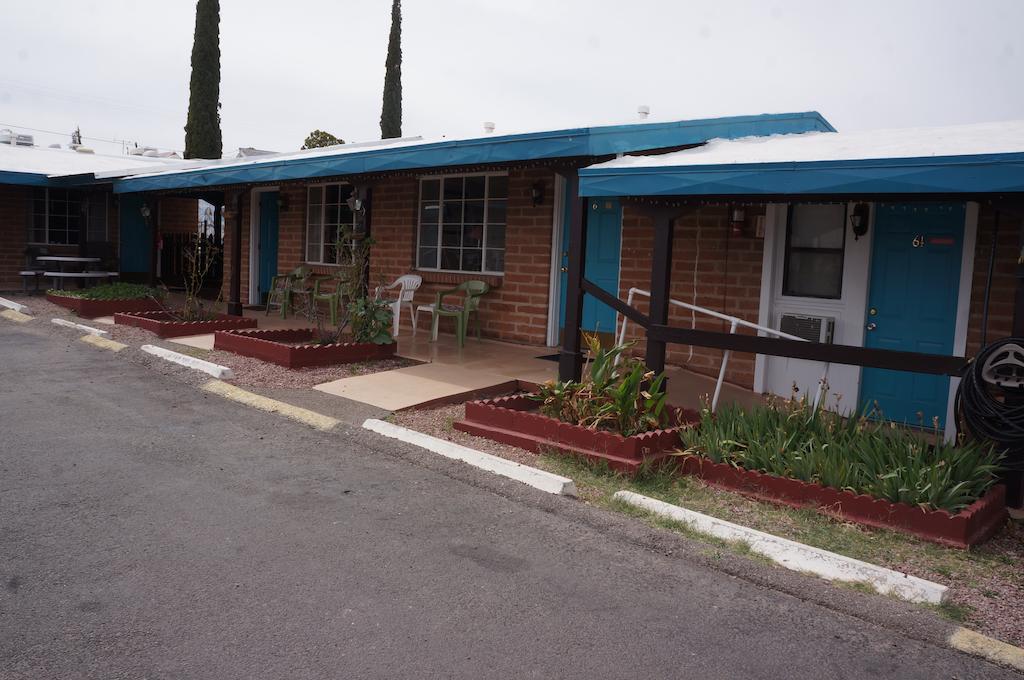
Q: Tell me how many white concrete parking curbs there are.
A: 5